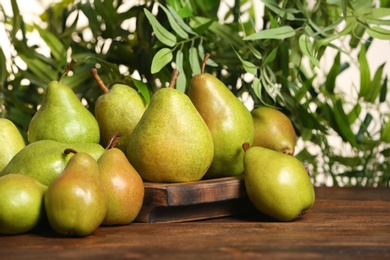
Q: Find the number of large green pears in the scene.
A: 11